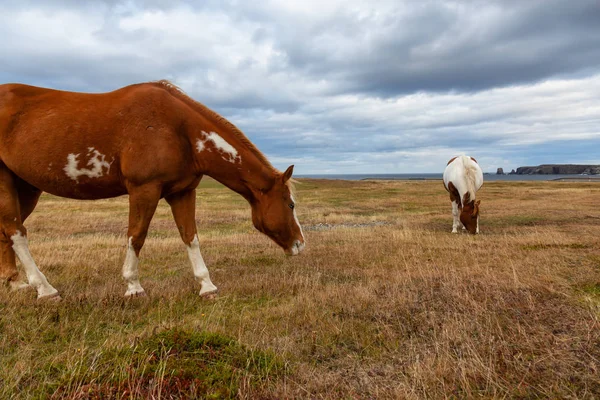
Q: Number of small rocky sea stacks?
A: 2